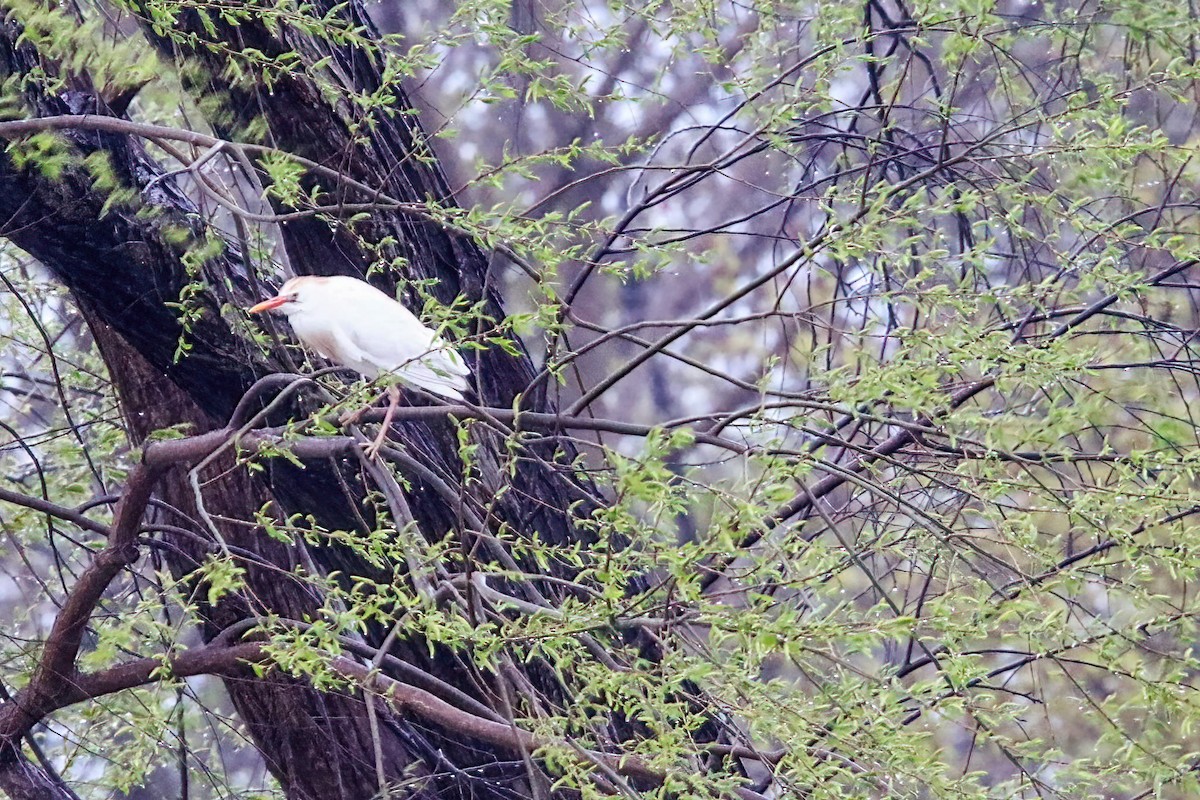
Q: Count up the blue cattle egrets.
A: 0